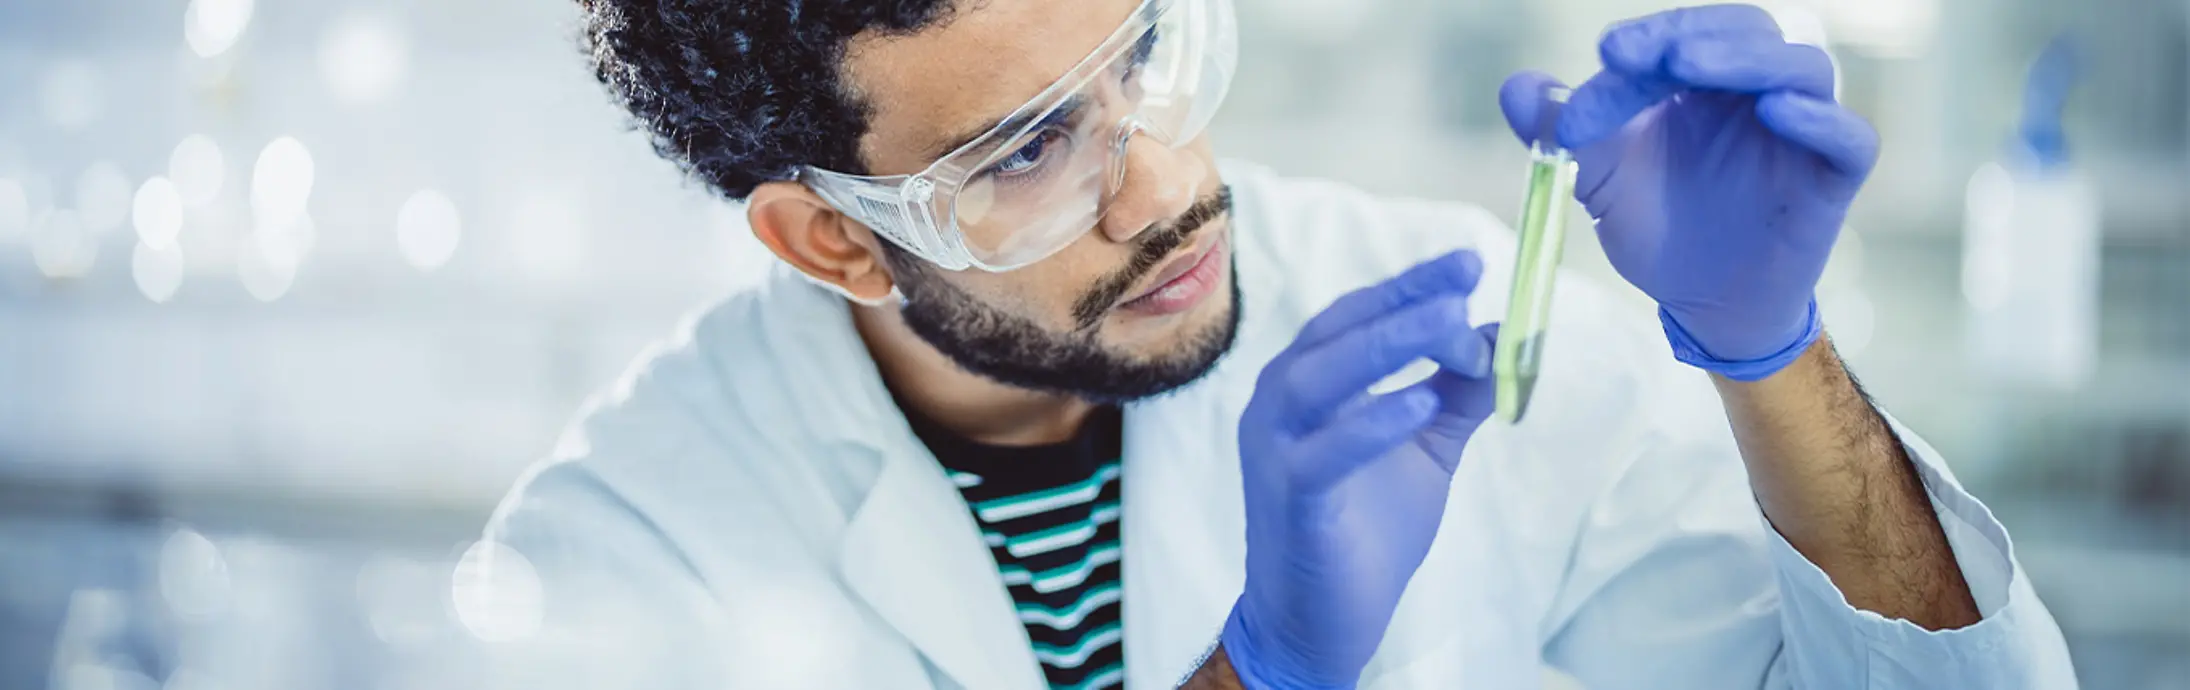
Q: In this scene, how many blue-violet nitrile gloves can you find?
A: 2